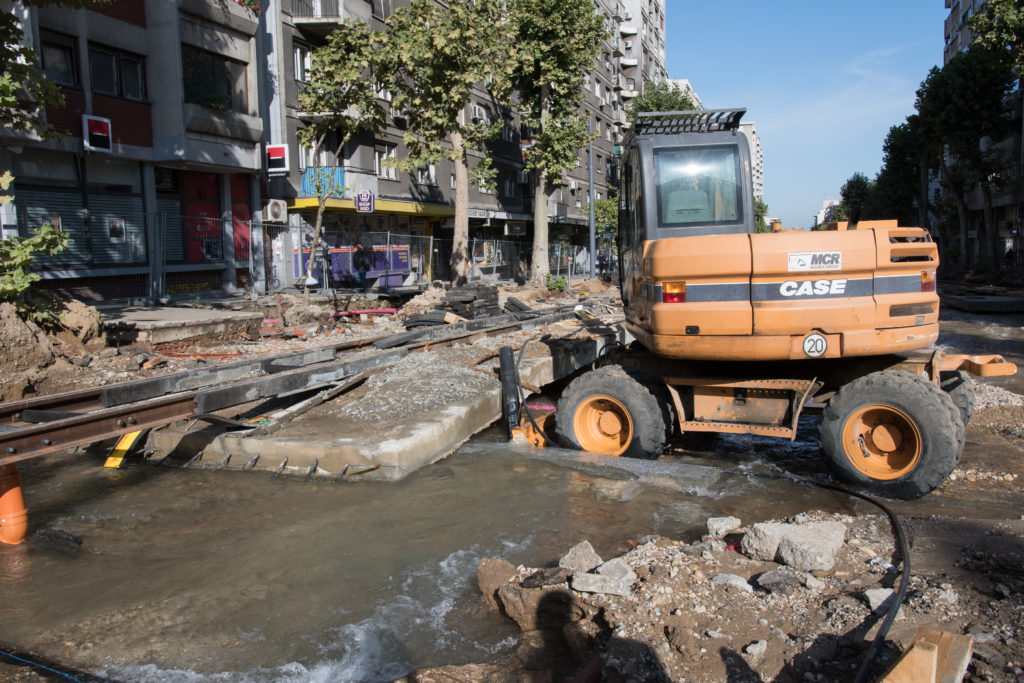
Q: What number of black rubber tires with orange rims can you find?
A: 2